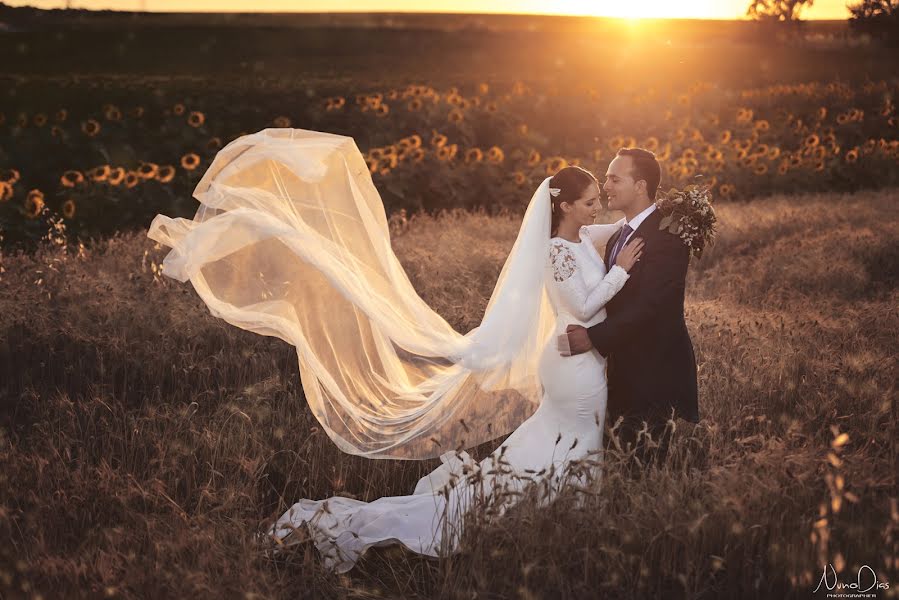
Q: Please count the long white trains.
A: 1